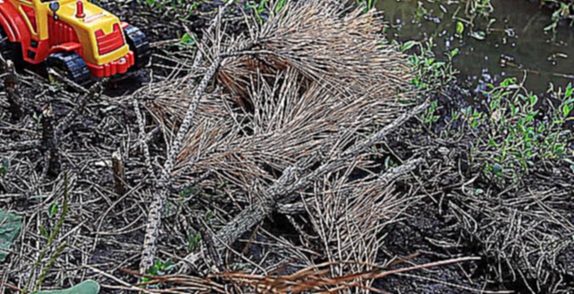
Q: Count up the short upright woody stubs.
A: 3